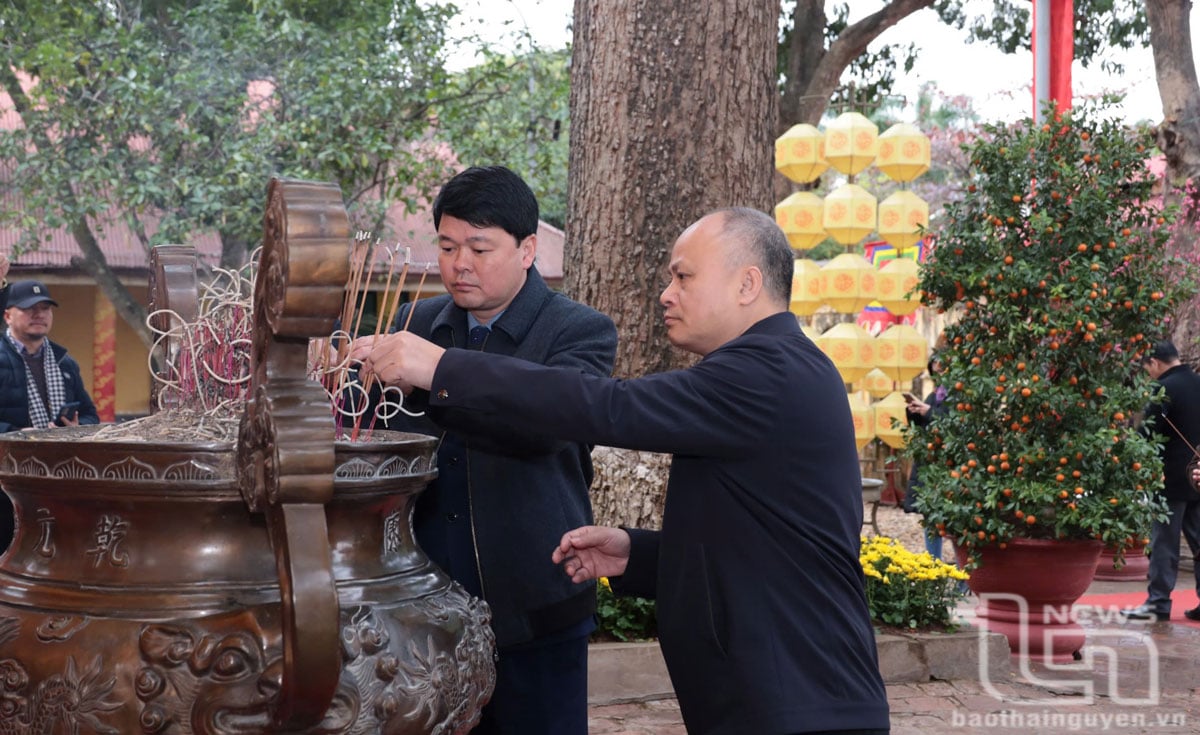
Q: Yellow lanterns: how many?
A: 15